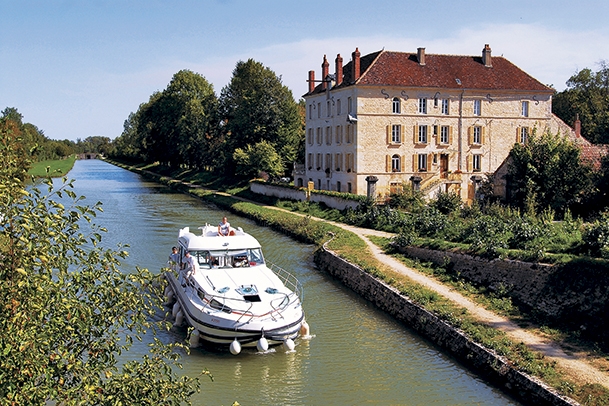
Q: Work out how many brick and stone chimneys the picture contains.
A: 7